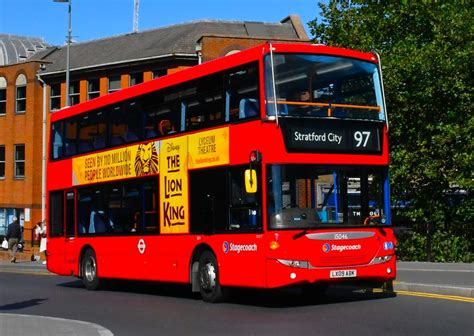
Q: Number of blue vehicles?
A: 0